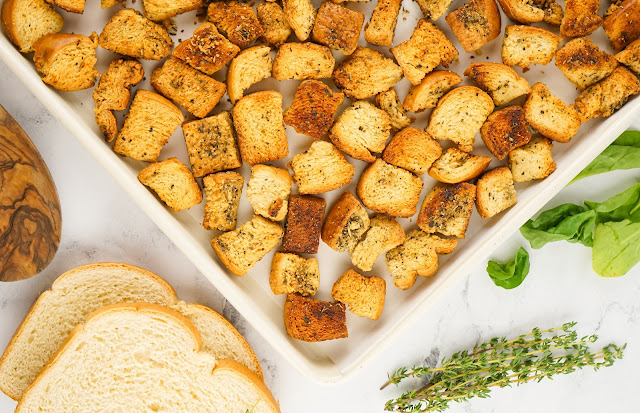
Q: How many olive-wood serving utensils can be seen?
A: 1